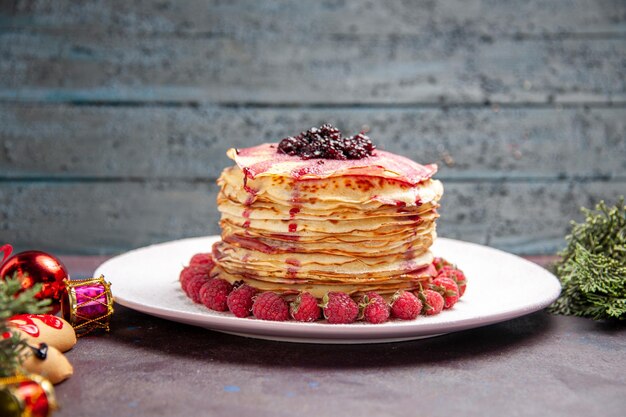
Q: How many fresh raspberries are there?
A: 15